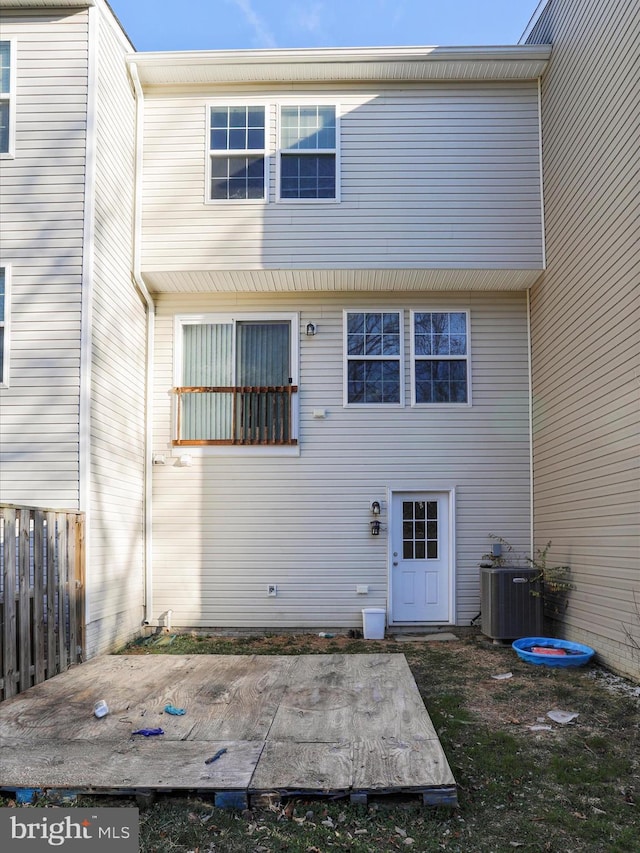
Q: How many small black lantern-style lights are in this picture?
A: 3